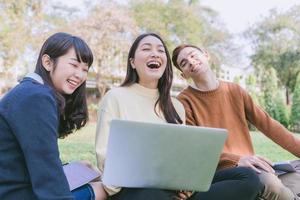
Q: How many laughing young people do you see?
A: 3